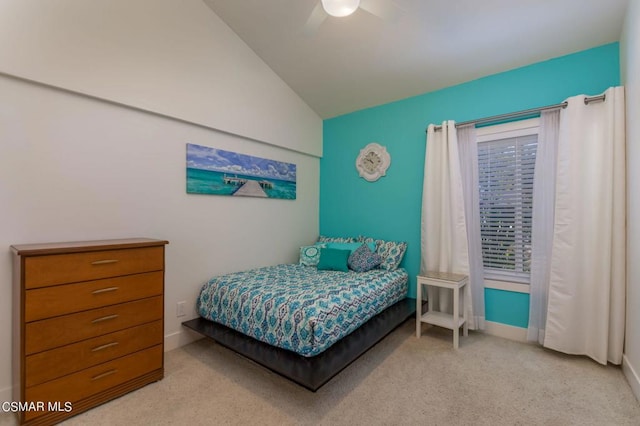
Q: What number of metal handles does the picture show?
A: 5